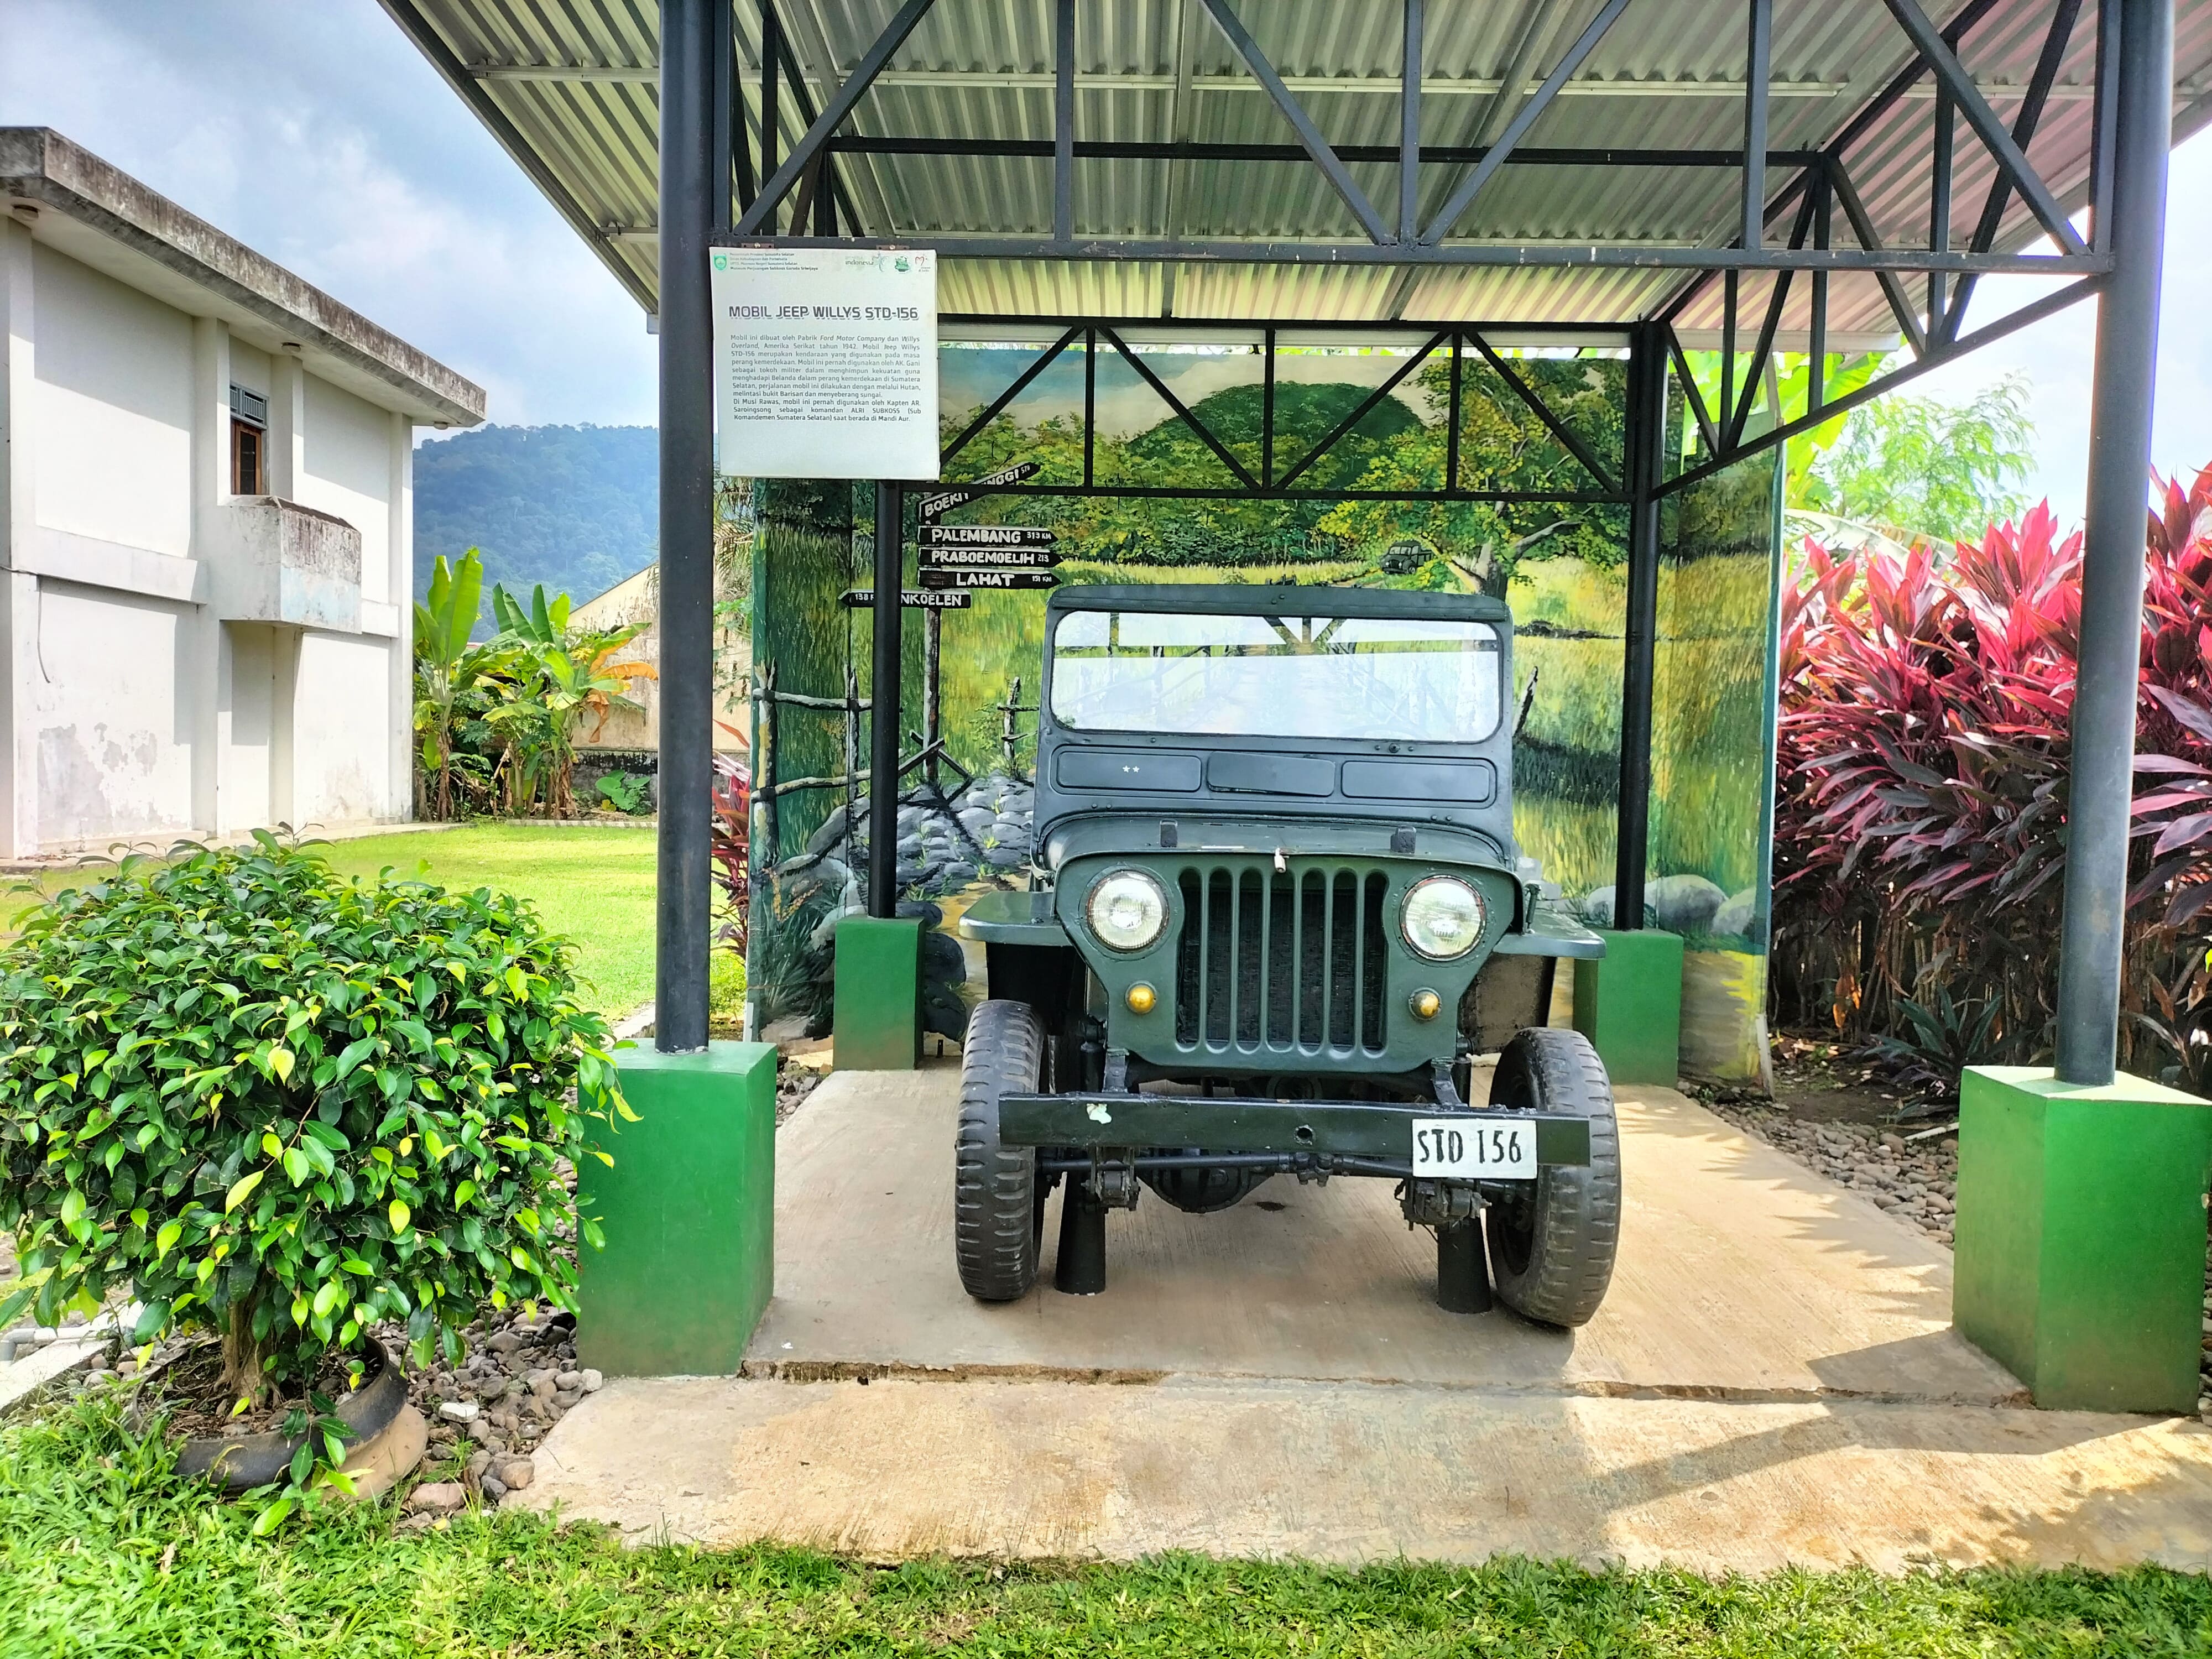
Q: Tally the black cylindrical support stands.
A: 2